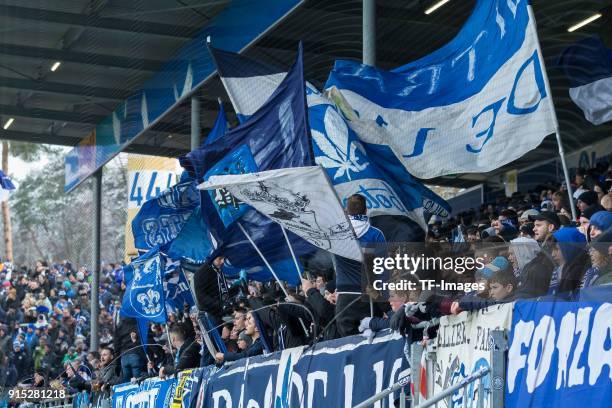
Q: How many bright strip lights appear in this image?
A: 4